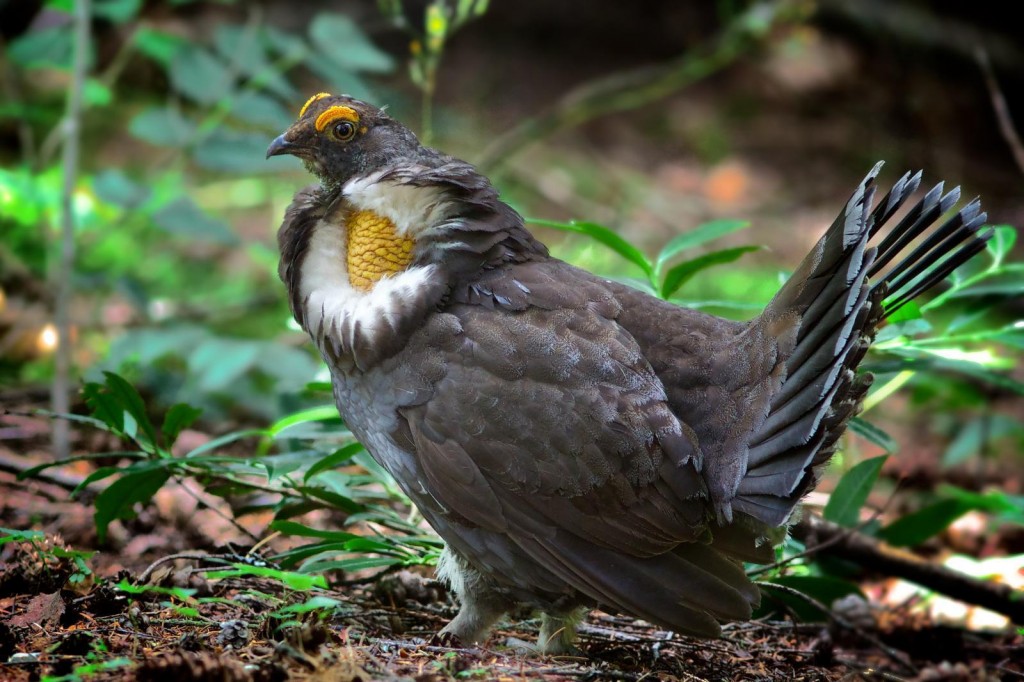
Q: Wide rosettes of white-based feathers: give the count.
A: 1